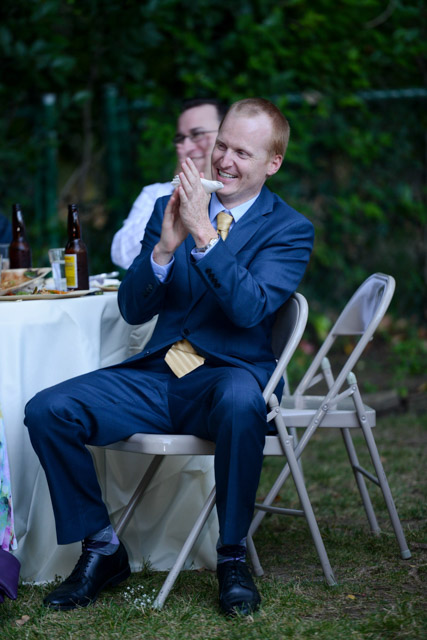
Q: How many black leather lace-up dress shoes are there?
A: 2